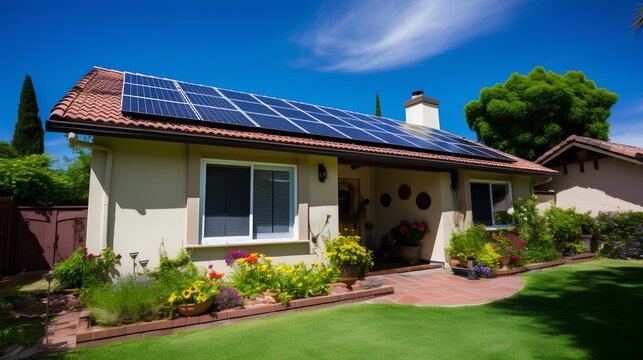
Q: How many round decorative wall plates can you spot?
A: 3